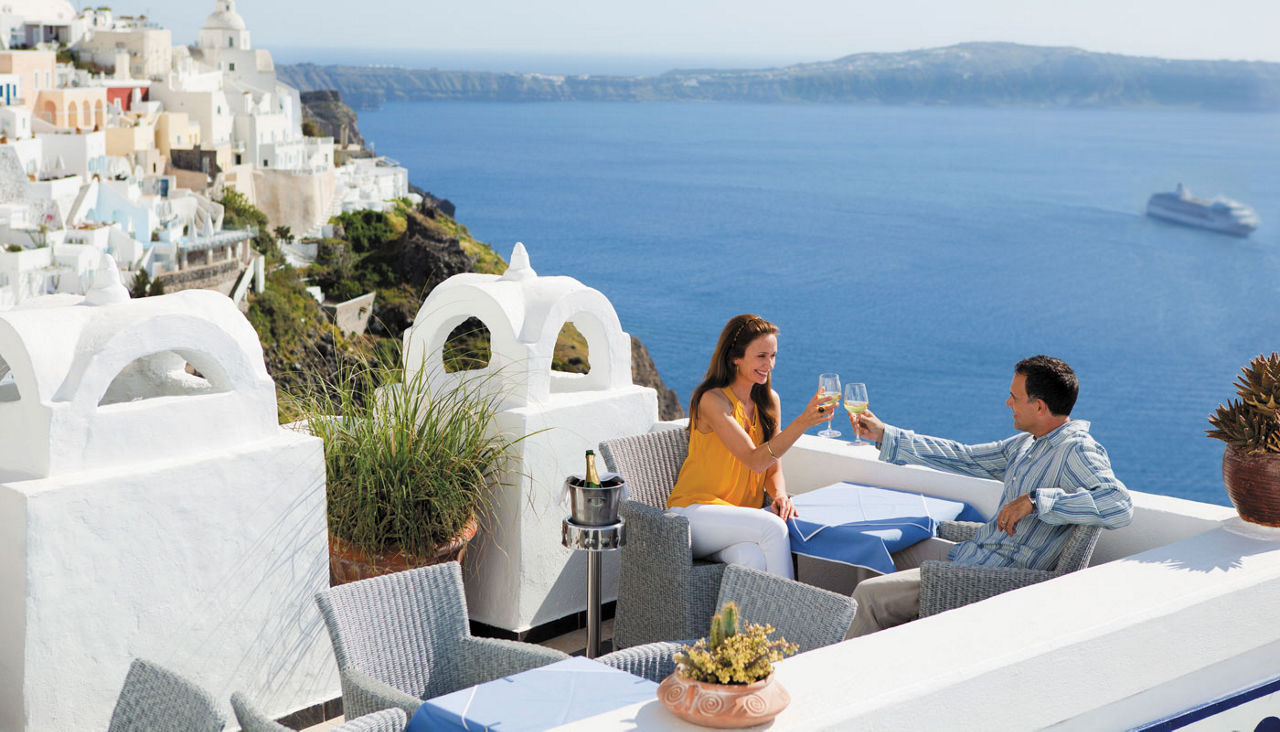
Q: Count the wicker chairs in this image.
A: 6